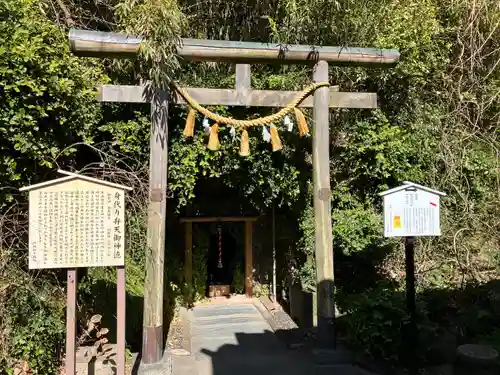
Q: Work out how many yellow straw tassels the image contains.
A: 5